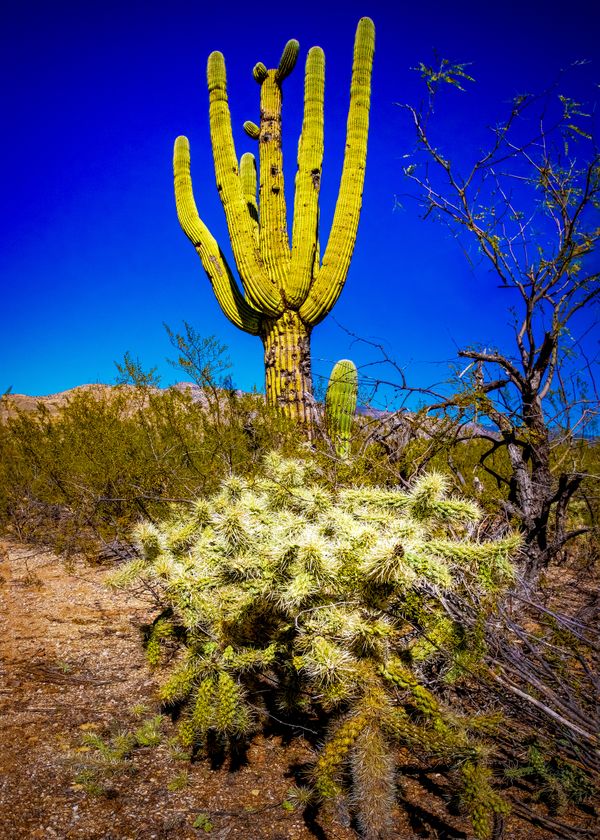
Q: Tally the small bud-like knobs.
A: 3